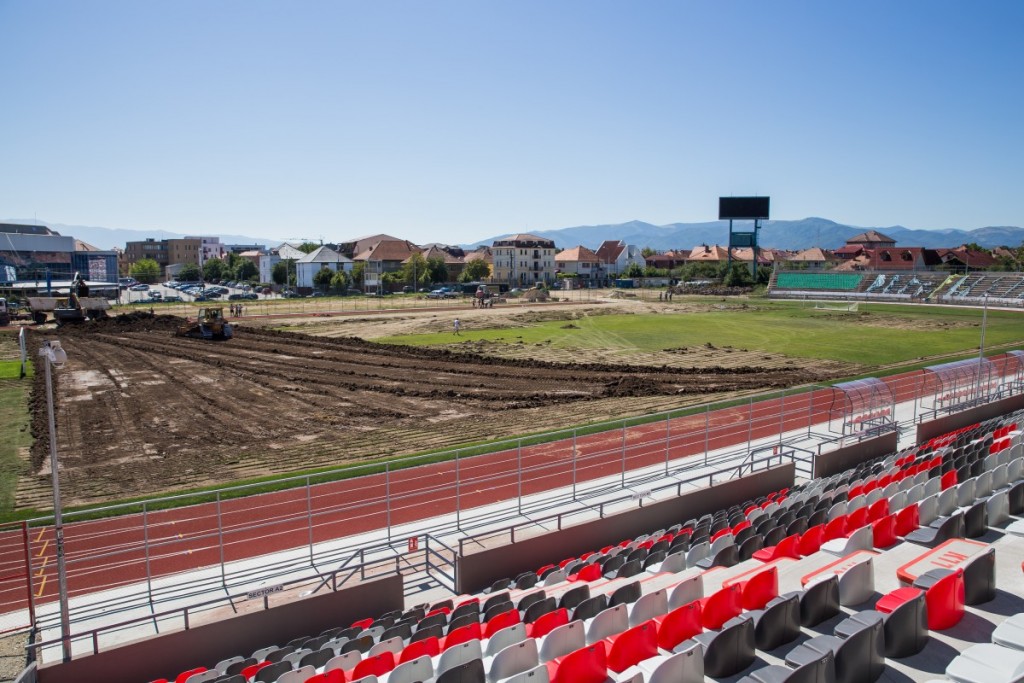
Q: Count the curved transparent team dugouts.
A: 3